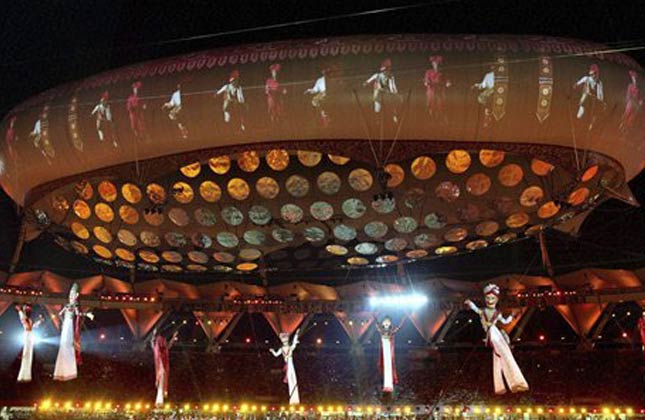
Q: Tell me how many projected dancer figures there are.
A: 13